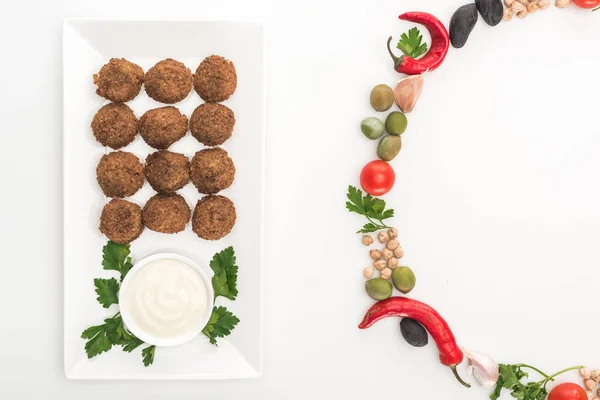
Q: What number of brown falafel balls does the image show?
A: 12